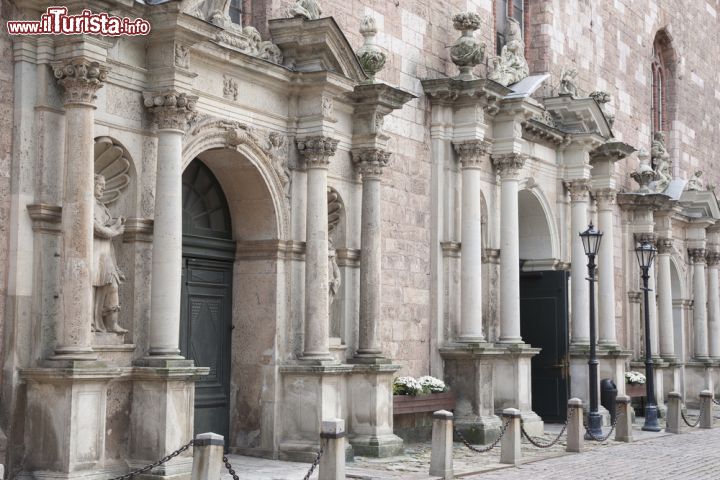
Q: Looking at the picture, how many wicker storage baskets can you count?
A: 0